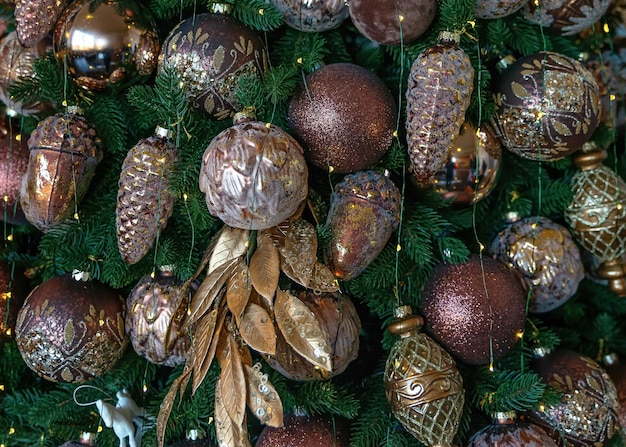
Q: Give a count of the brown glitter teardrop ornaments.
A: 0